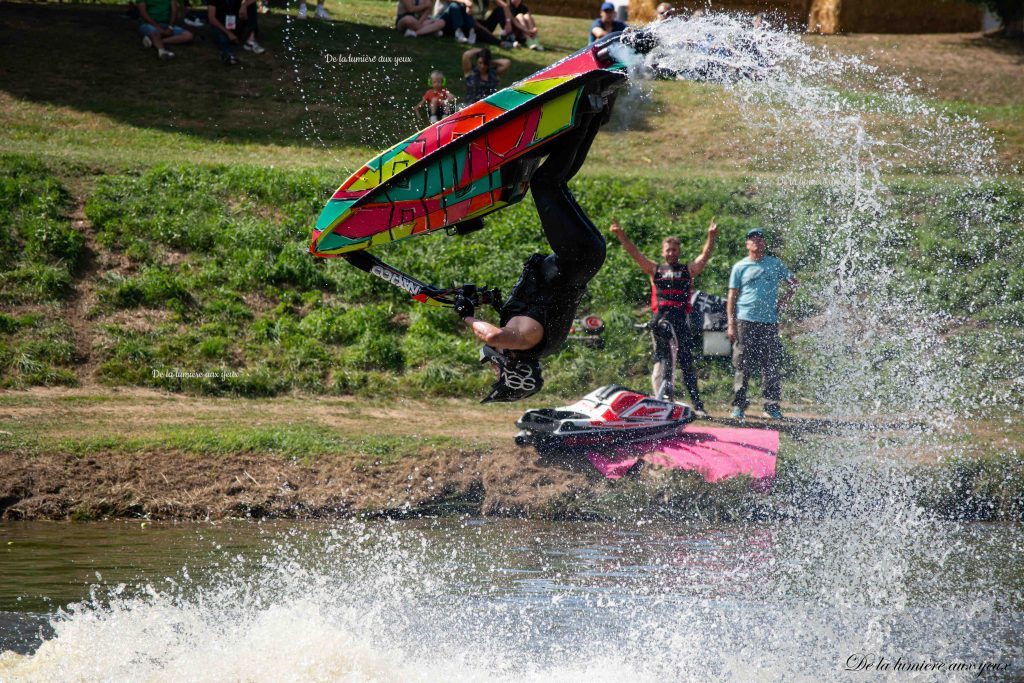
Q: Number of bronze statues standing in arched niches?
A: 0